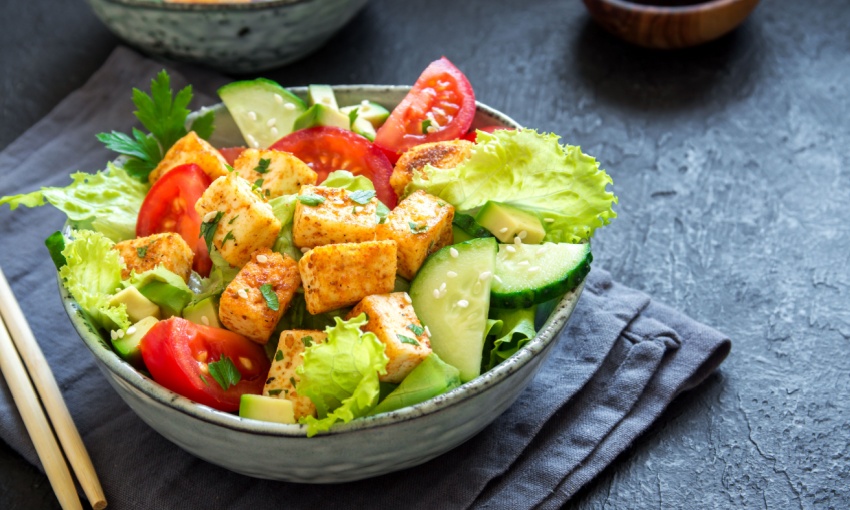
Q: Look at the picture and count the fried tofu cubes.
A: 11